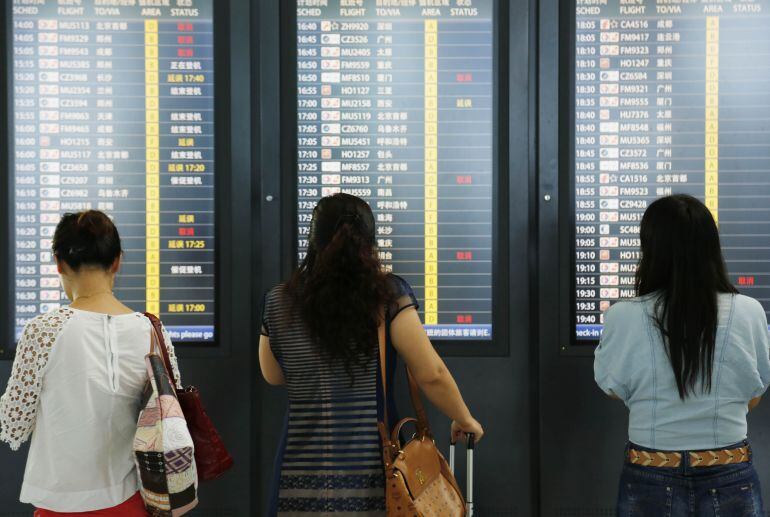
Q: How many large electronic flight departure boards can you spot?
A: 3